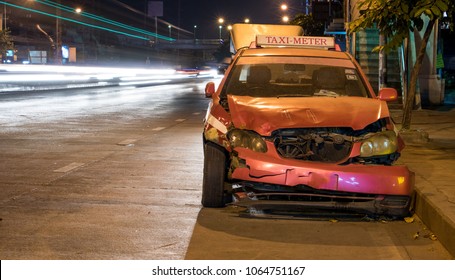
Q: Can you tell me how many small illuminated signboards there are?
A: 1